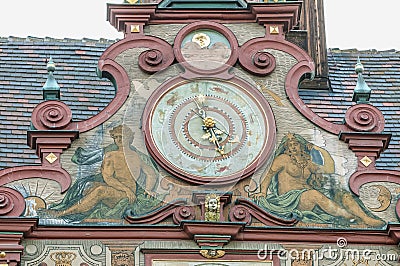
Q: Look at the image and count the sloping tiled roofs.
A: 2